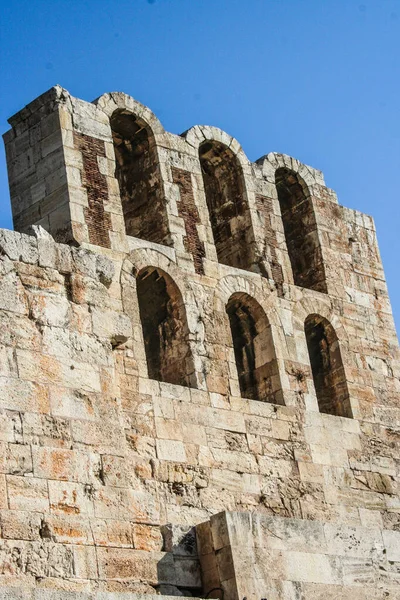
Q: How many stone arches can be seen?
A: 6